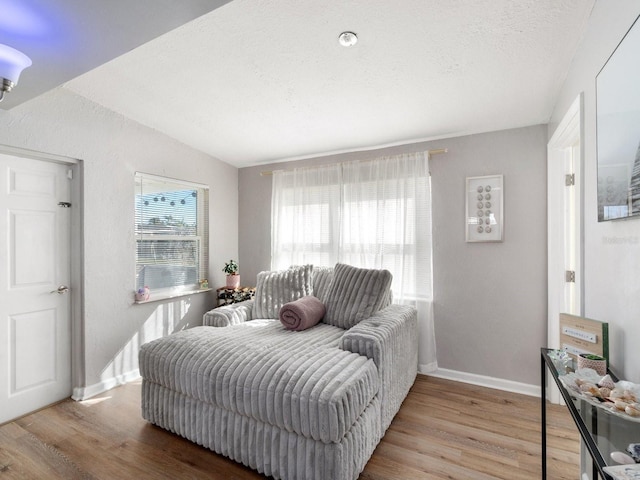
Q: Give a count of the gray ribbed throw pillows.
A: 2